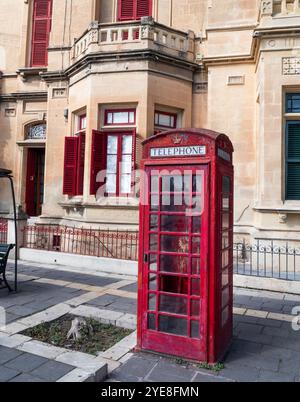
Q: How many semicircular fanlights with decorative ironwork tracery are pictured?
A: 1